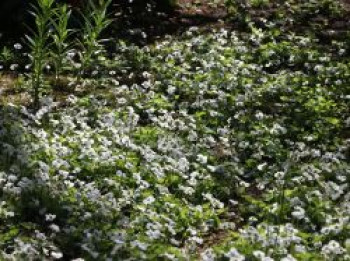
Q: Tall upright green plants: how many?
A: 3